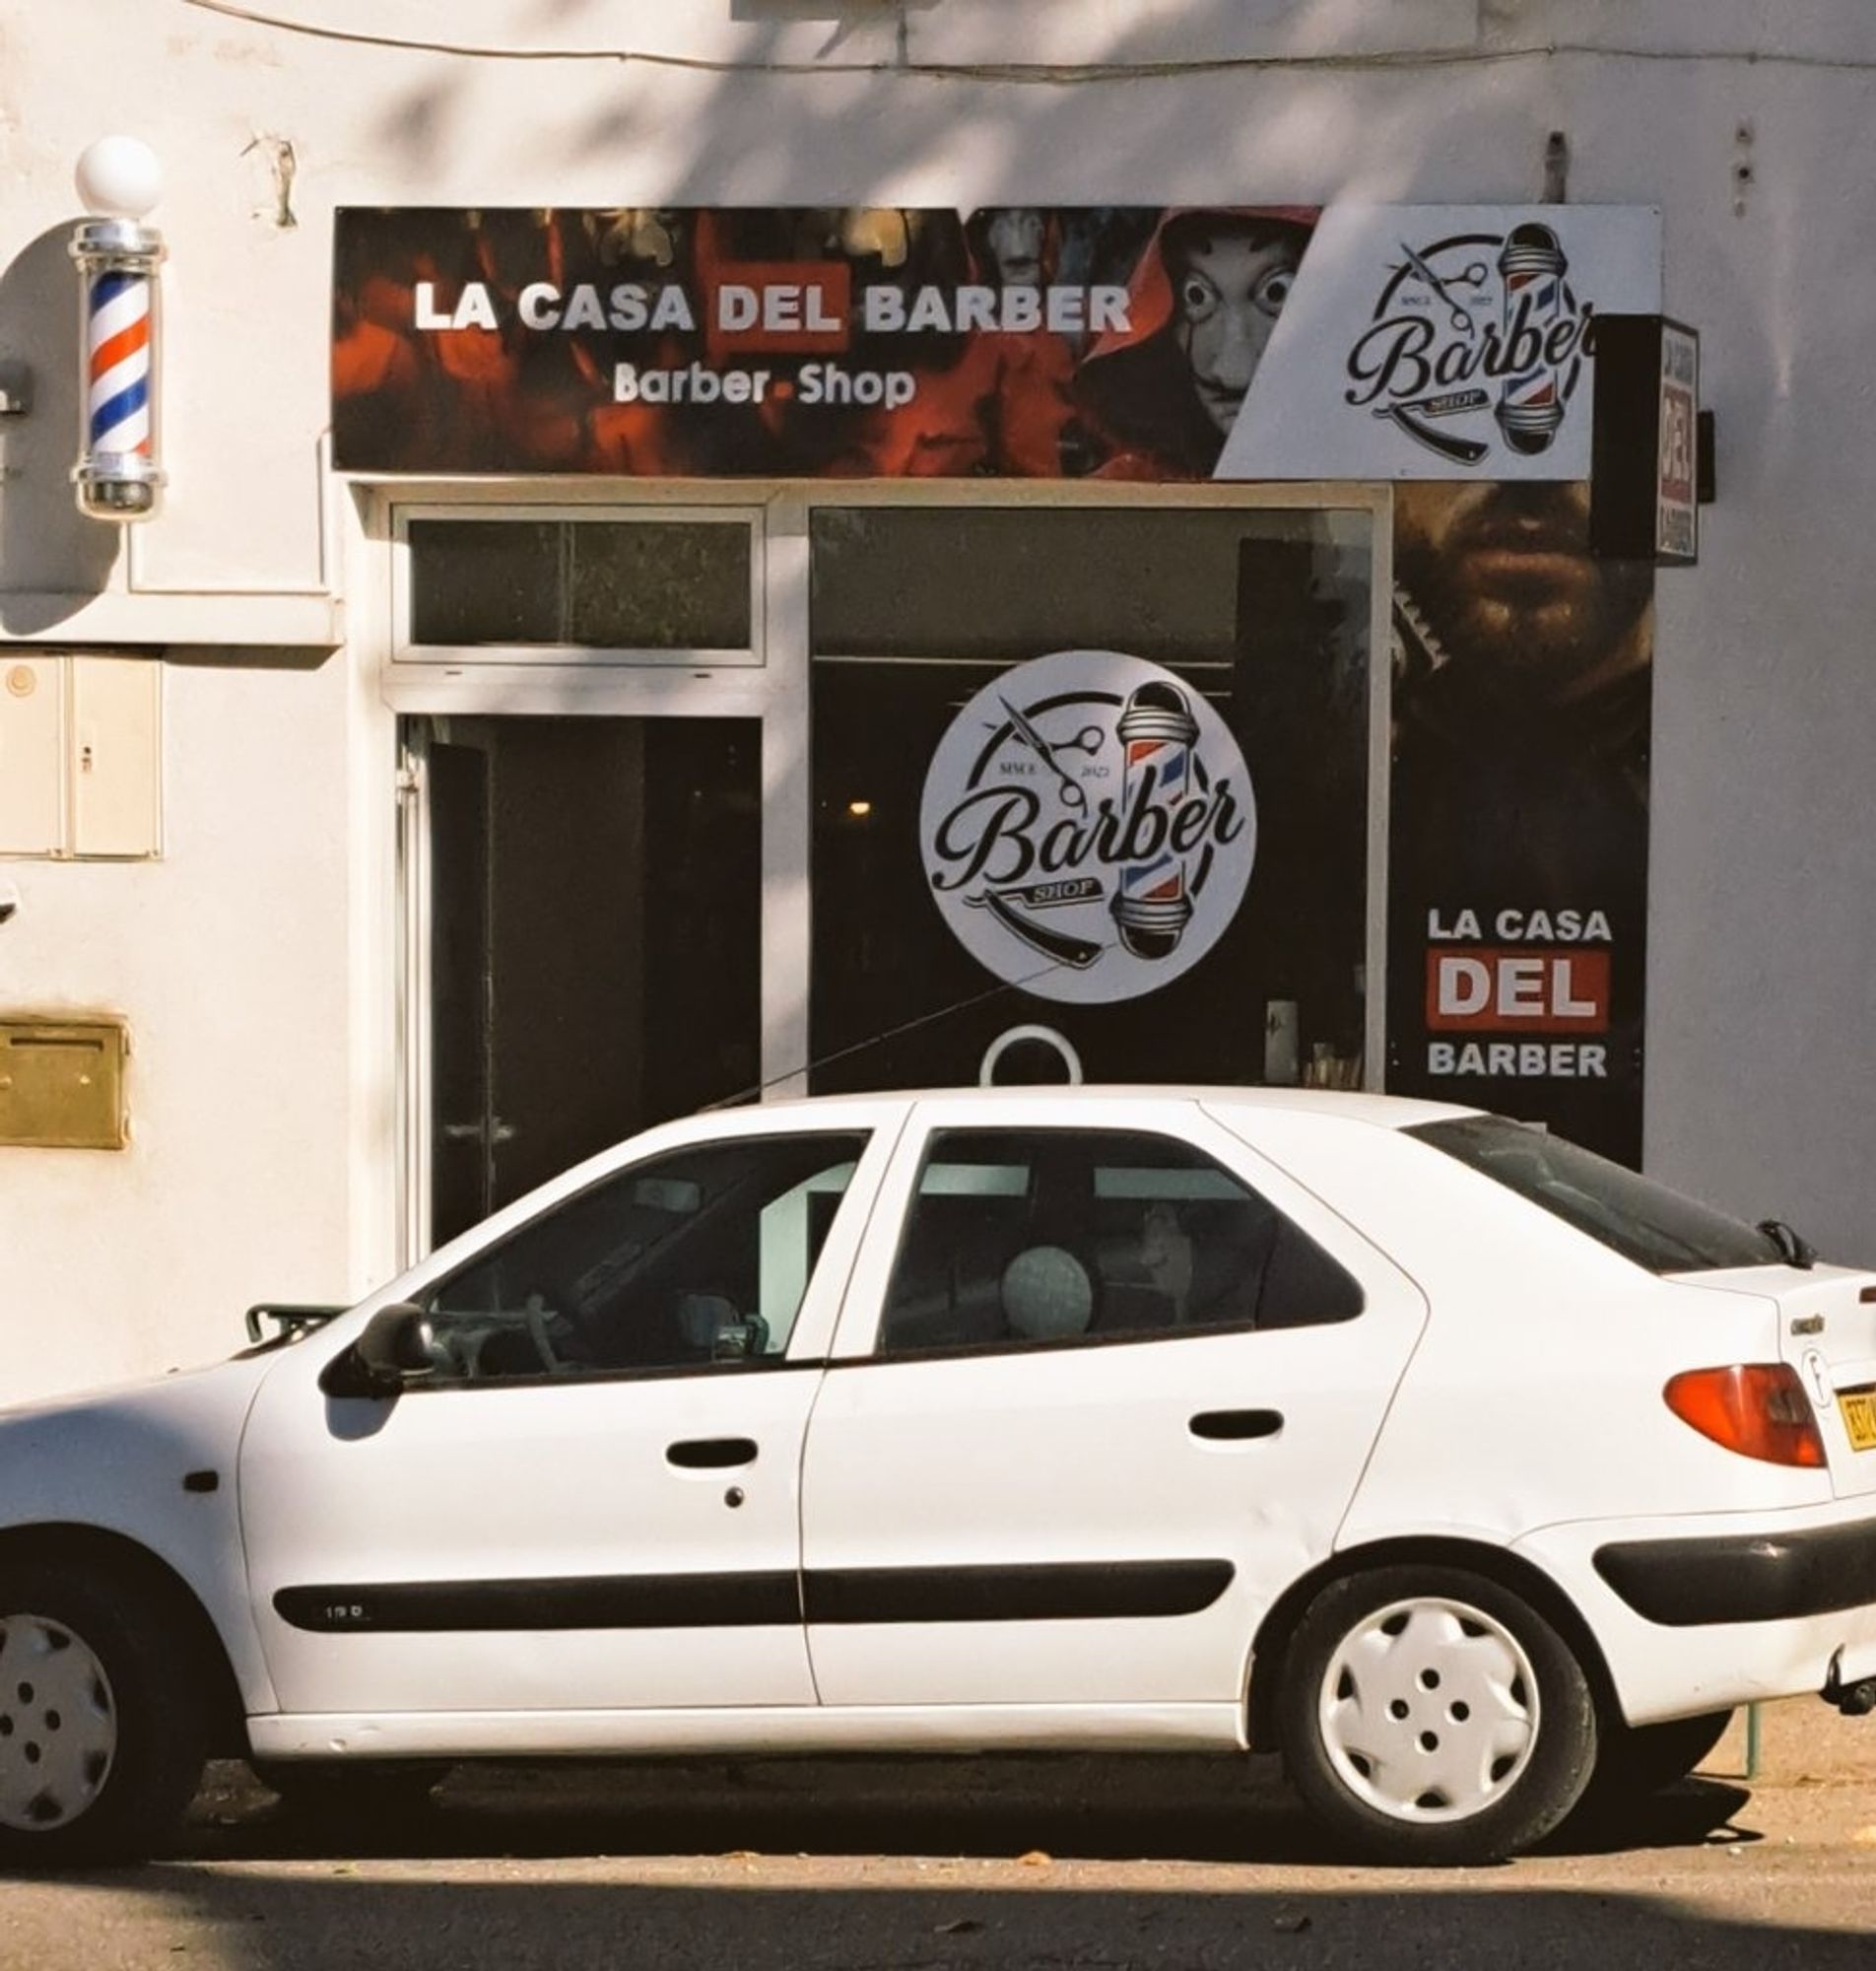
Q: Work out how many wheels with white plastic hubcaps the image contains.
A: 2